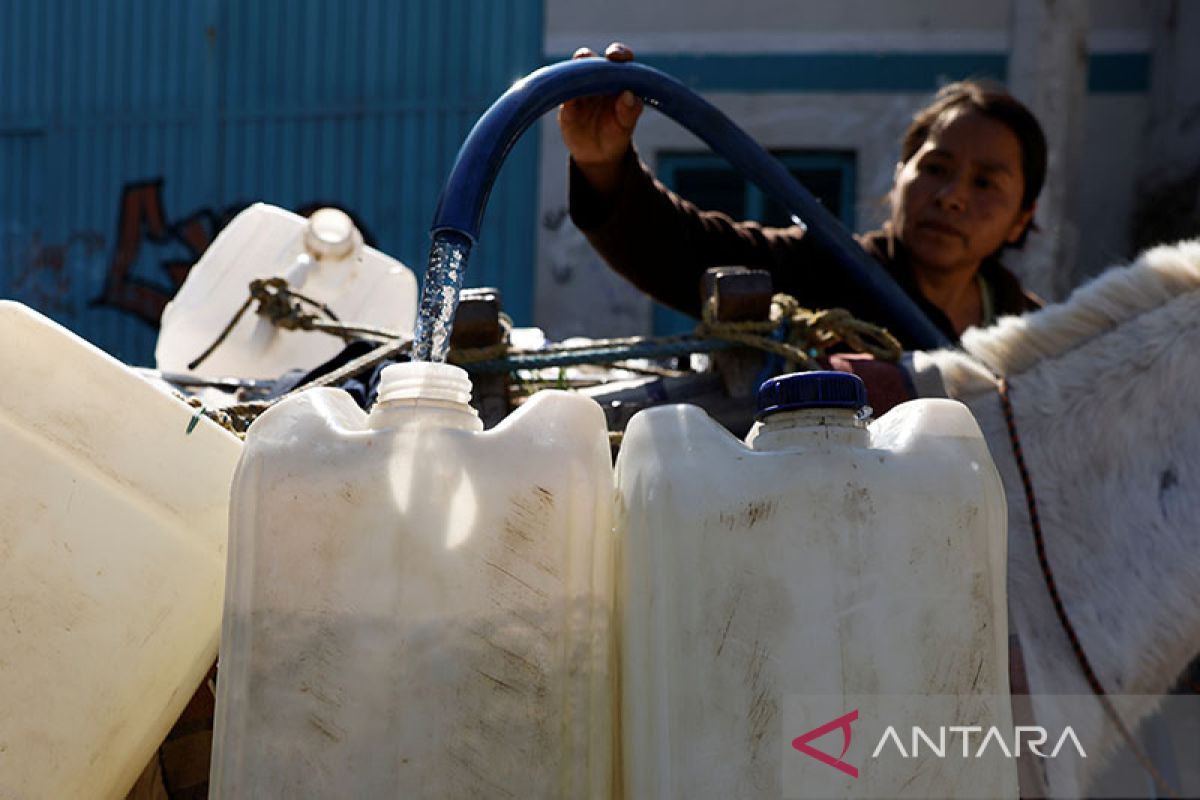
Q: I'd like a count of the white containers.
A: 4